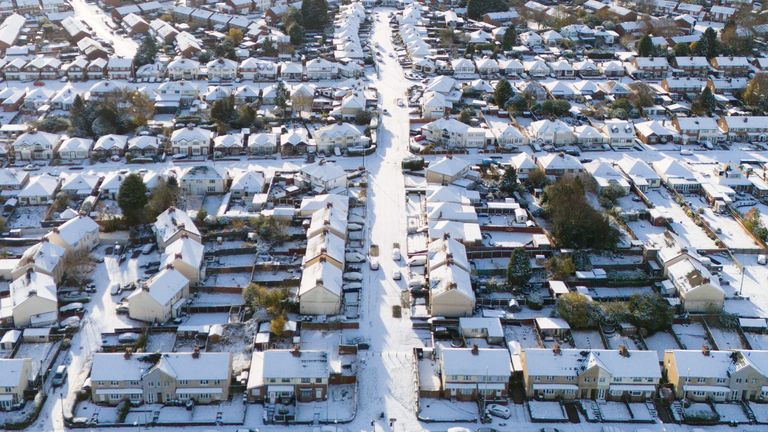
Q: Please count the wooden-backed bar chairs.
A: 0